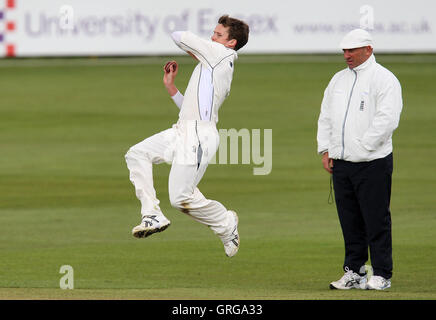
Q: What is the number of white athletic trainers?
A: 4